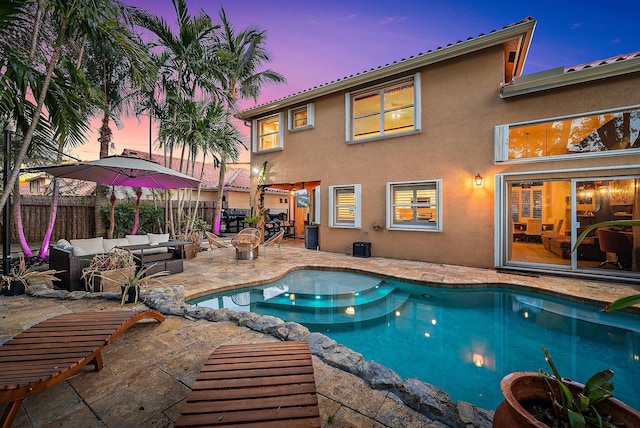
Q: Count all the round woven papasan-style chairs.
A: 4